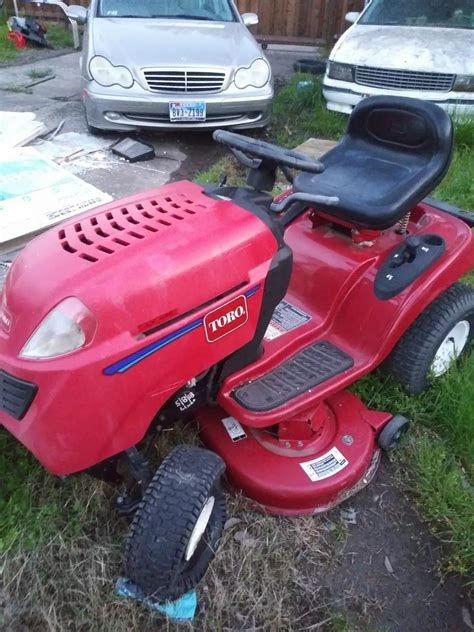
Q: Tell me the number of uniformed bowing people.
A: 0